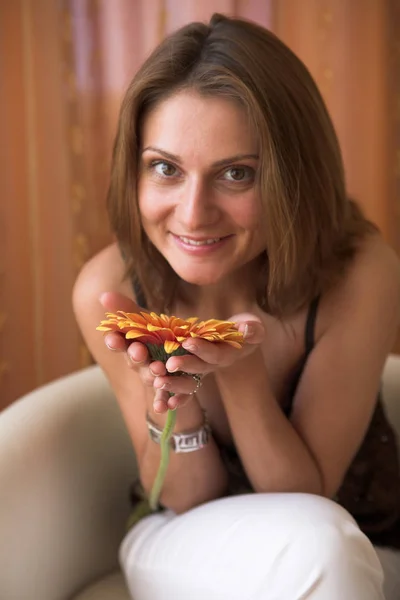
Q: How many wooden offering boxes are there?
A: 0